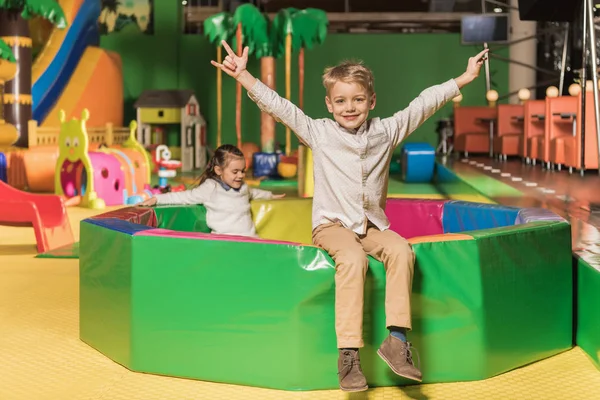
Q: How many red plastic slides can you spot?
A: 1